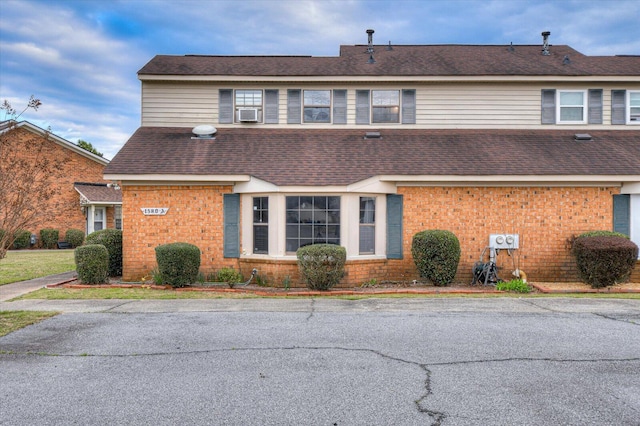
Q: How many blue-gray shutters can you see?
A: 12